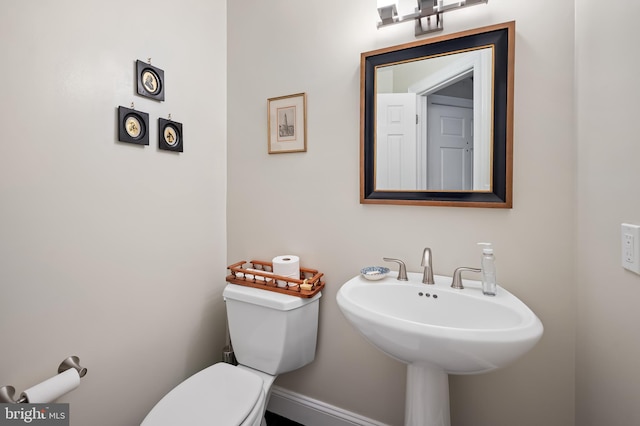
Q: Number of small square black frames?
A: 3